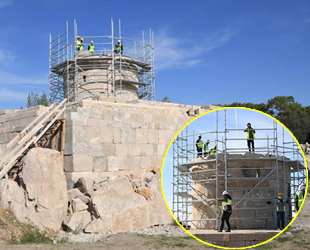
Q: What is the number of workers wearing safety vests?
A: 11